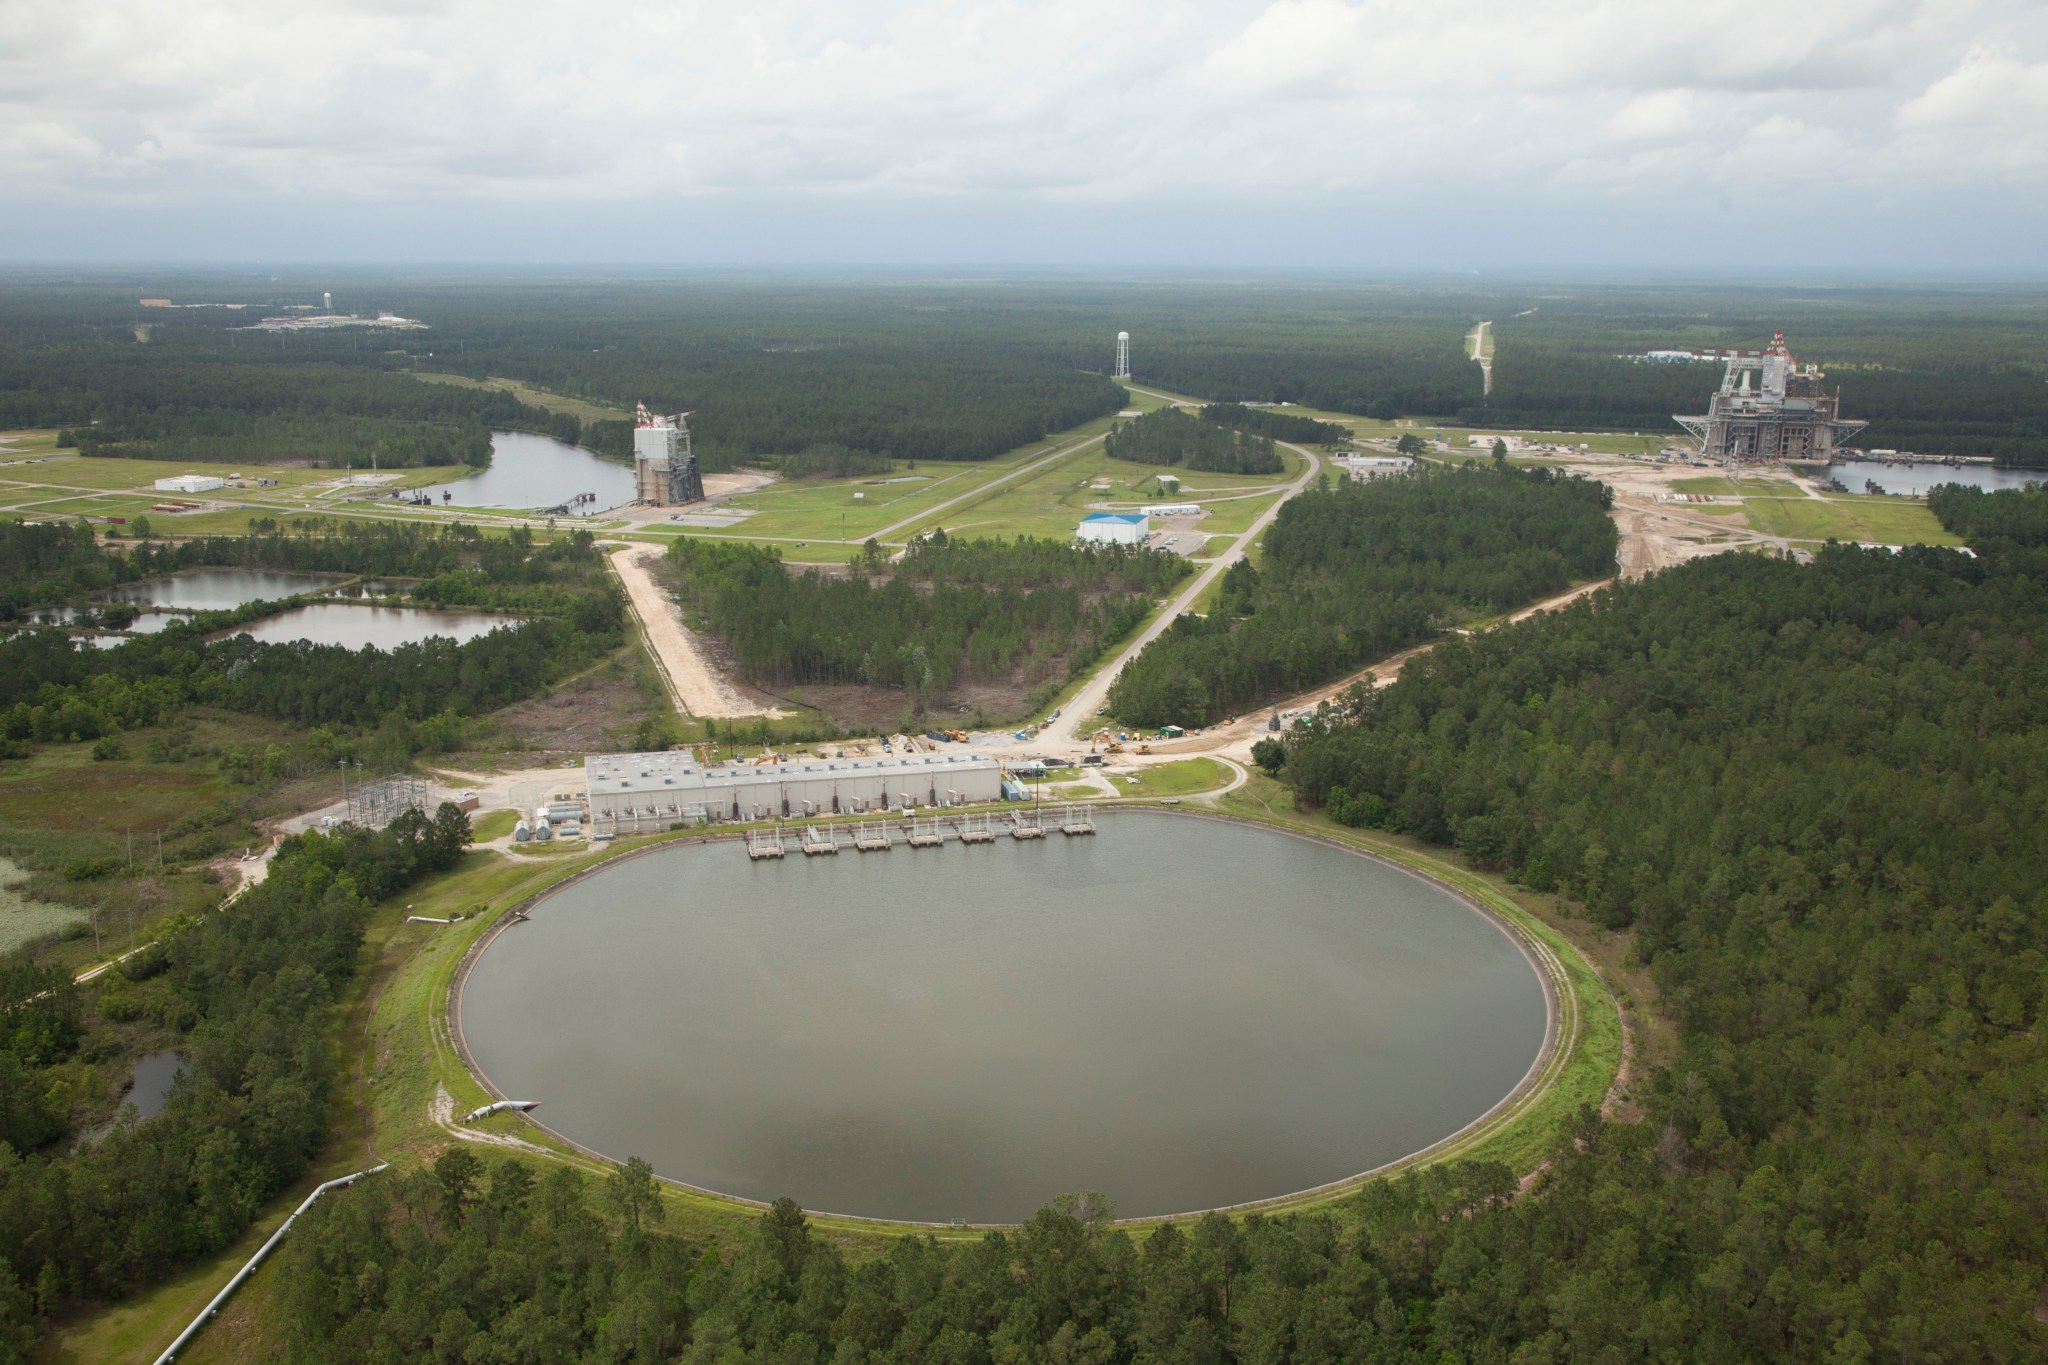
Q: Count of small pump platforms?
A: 7